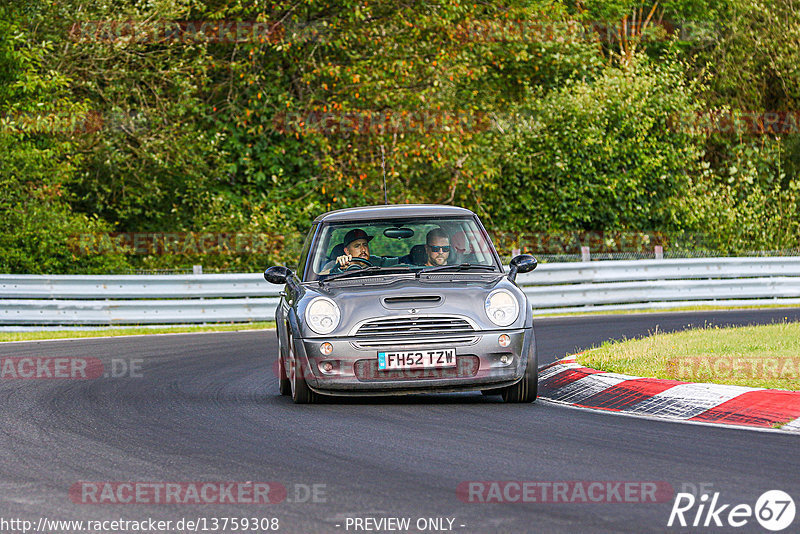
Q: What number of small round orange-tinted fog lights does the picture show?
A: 2